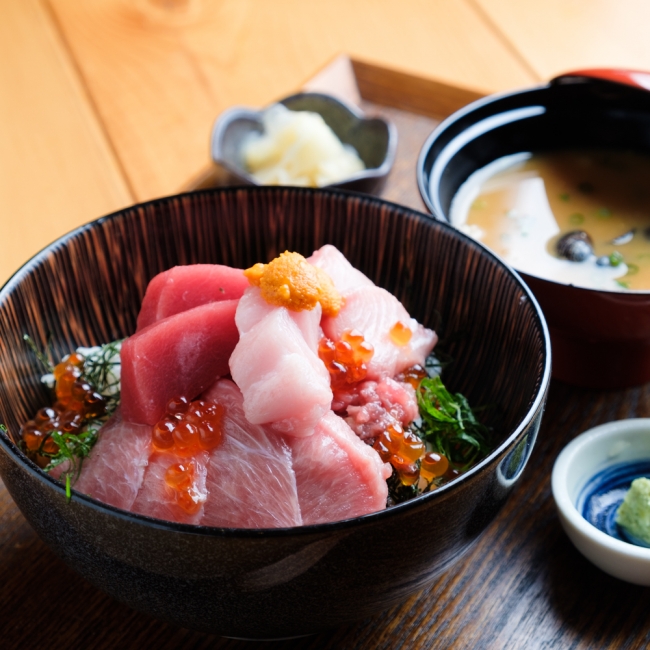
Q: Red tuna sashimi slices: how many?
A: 2